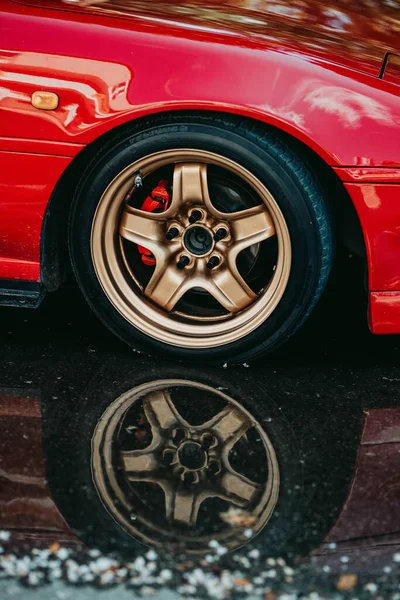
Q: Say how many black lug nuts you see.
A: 5